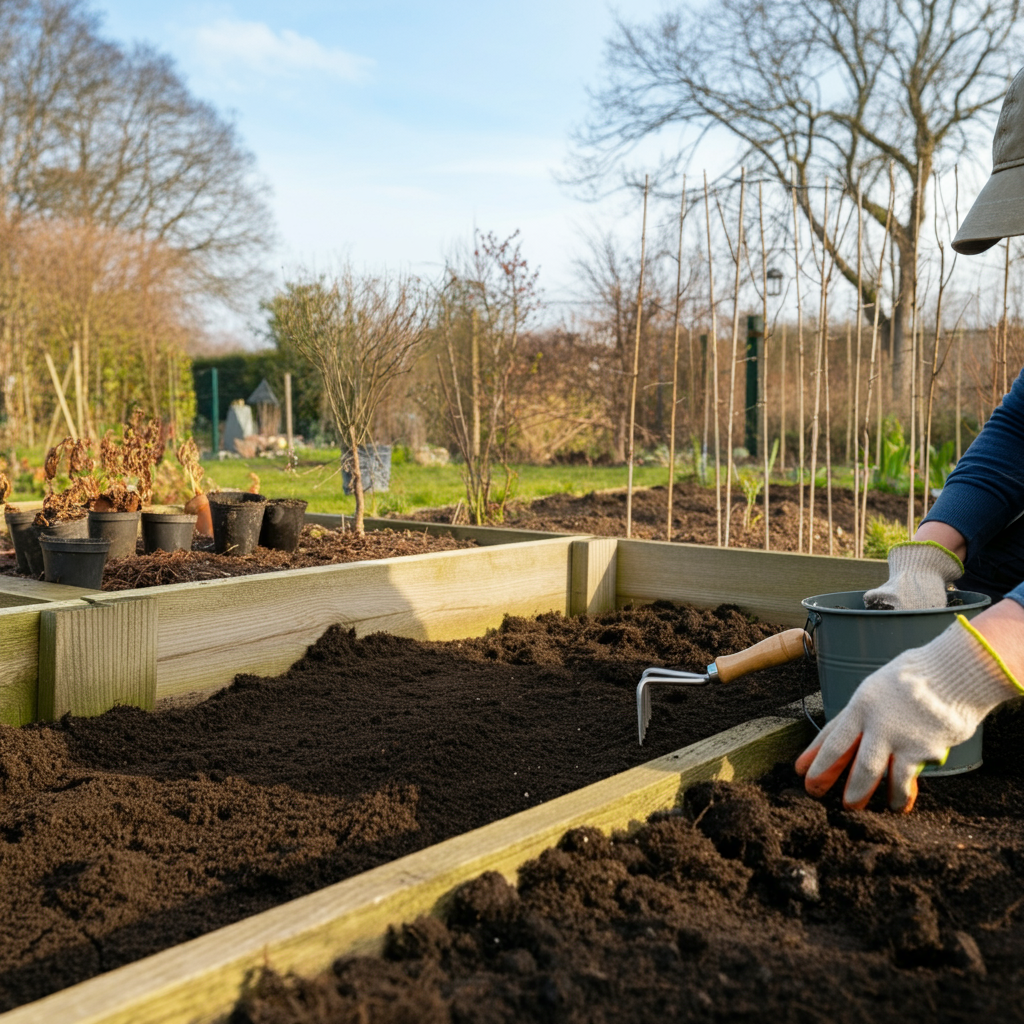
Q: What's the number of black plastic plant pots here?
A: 7